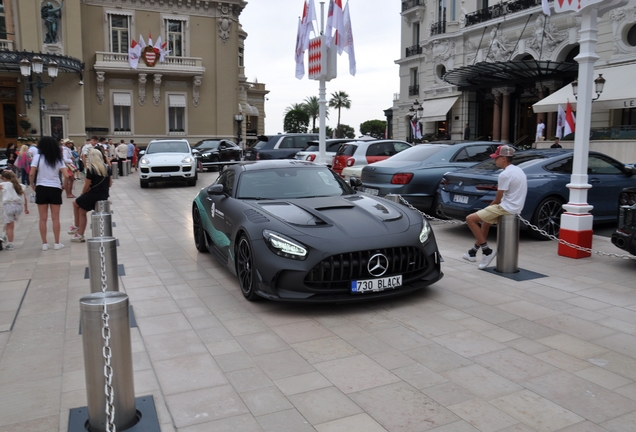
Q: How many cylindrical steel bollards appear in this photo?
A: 9